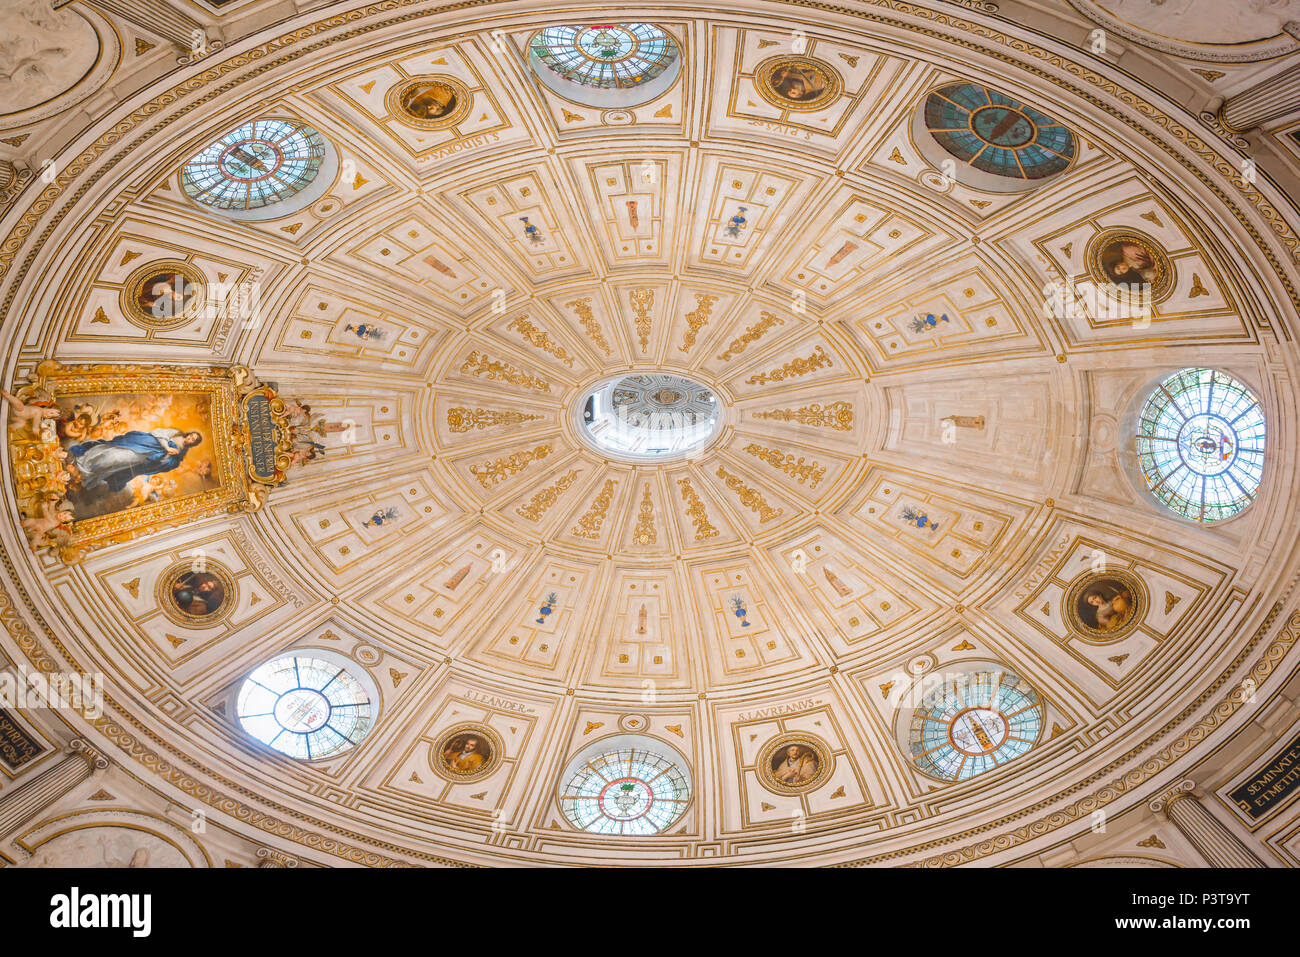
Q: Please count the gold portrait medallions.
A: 8